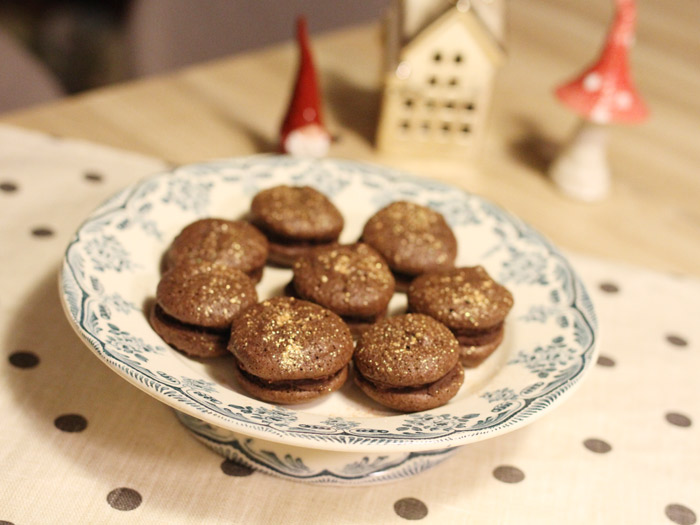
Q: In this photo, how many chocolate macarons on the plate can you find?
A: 8